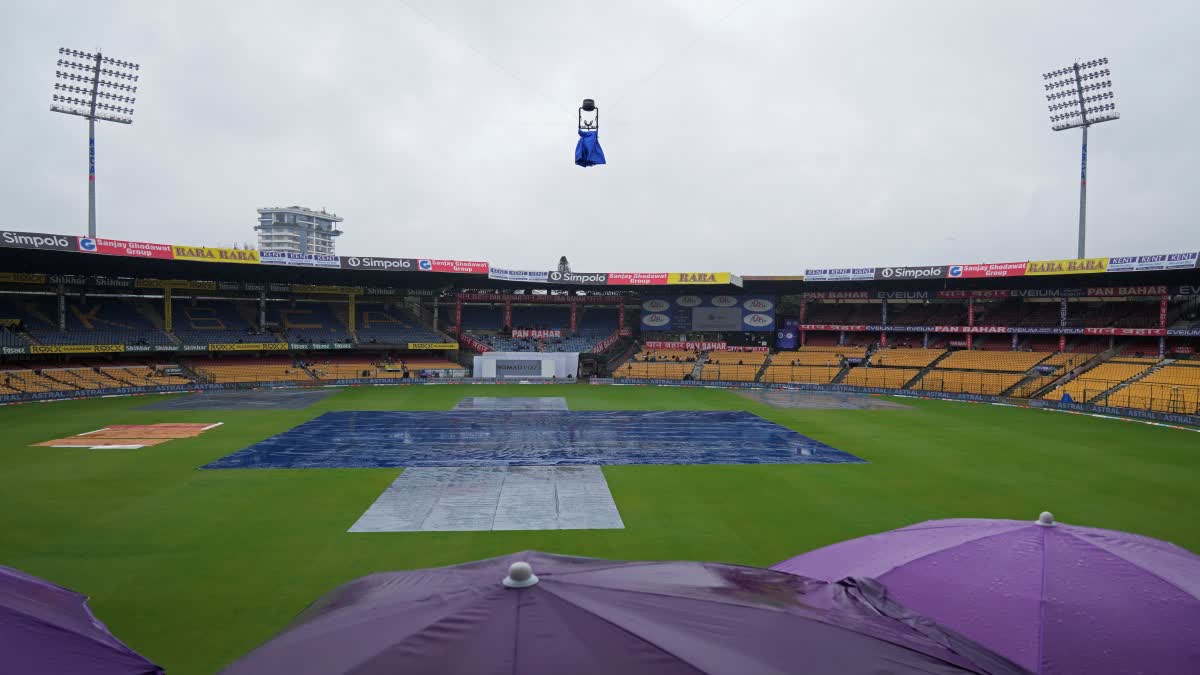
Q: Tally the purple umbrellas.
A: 3